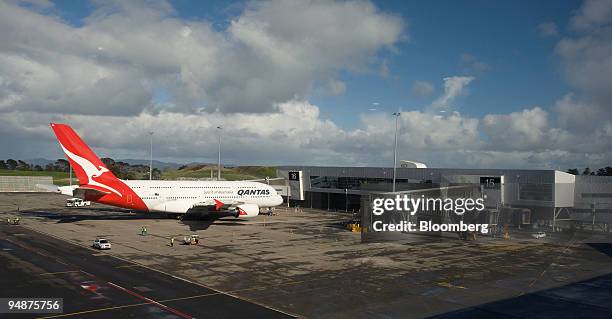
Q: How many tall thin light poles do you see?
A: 3